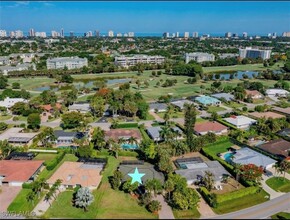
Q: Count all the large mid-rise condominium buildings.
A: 4